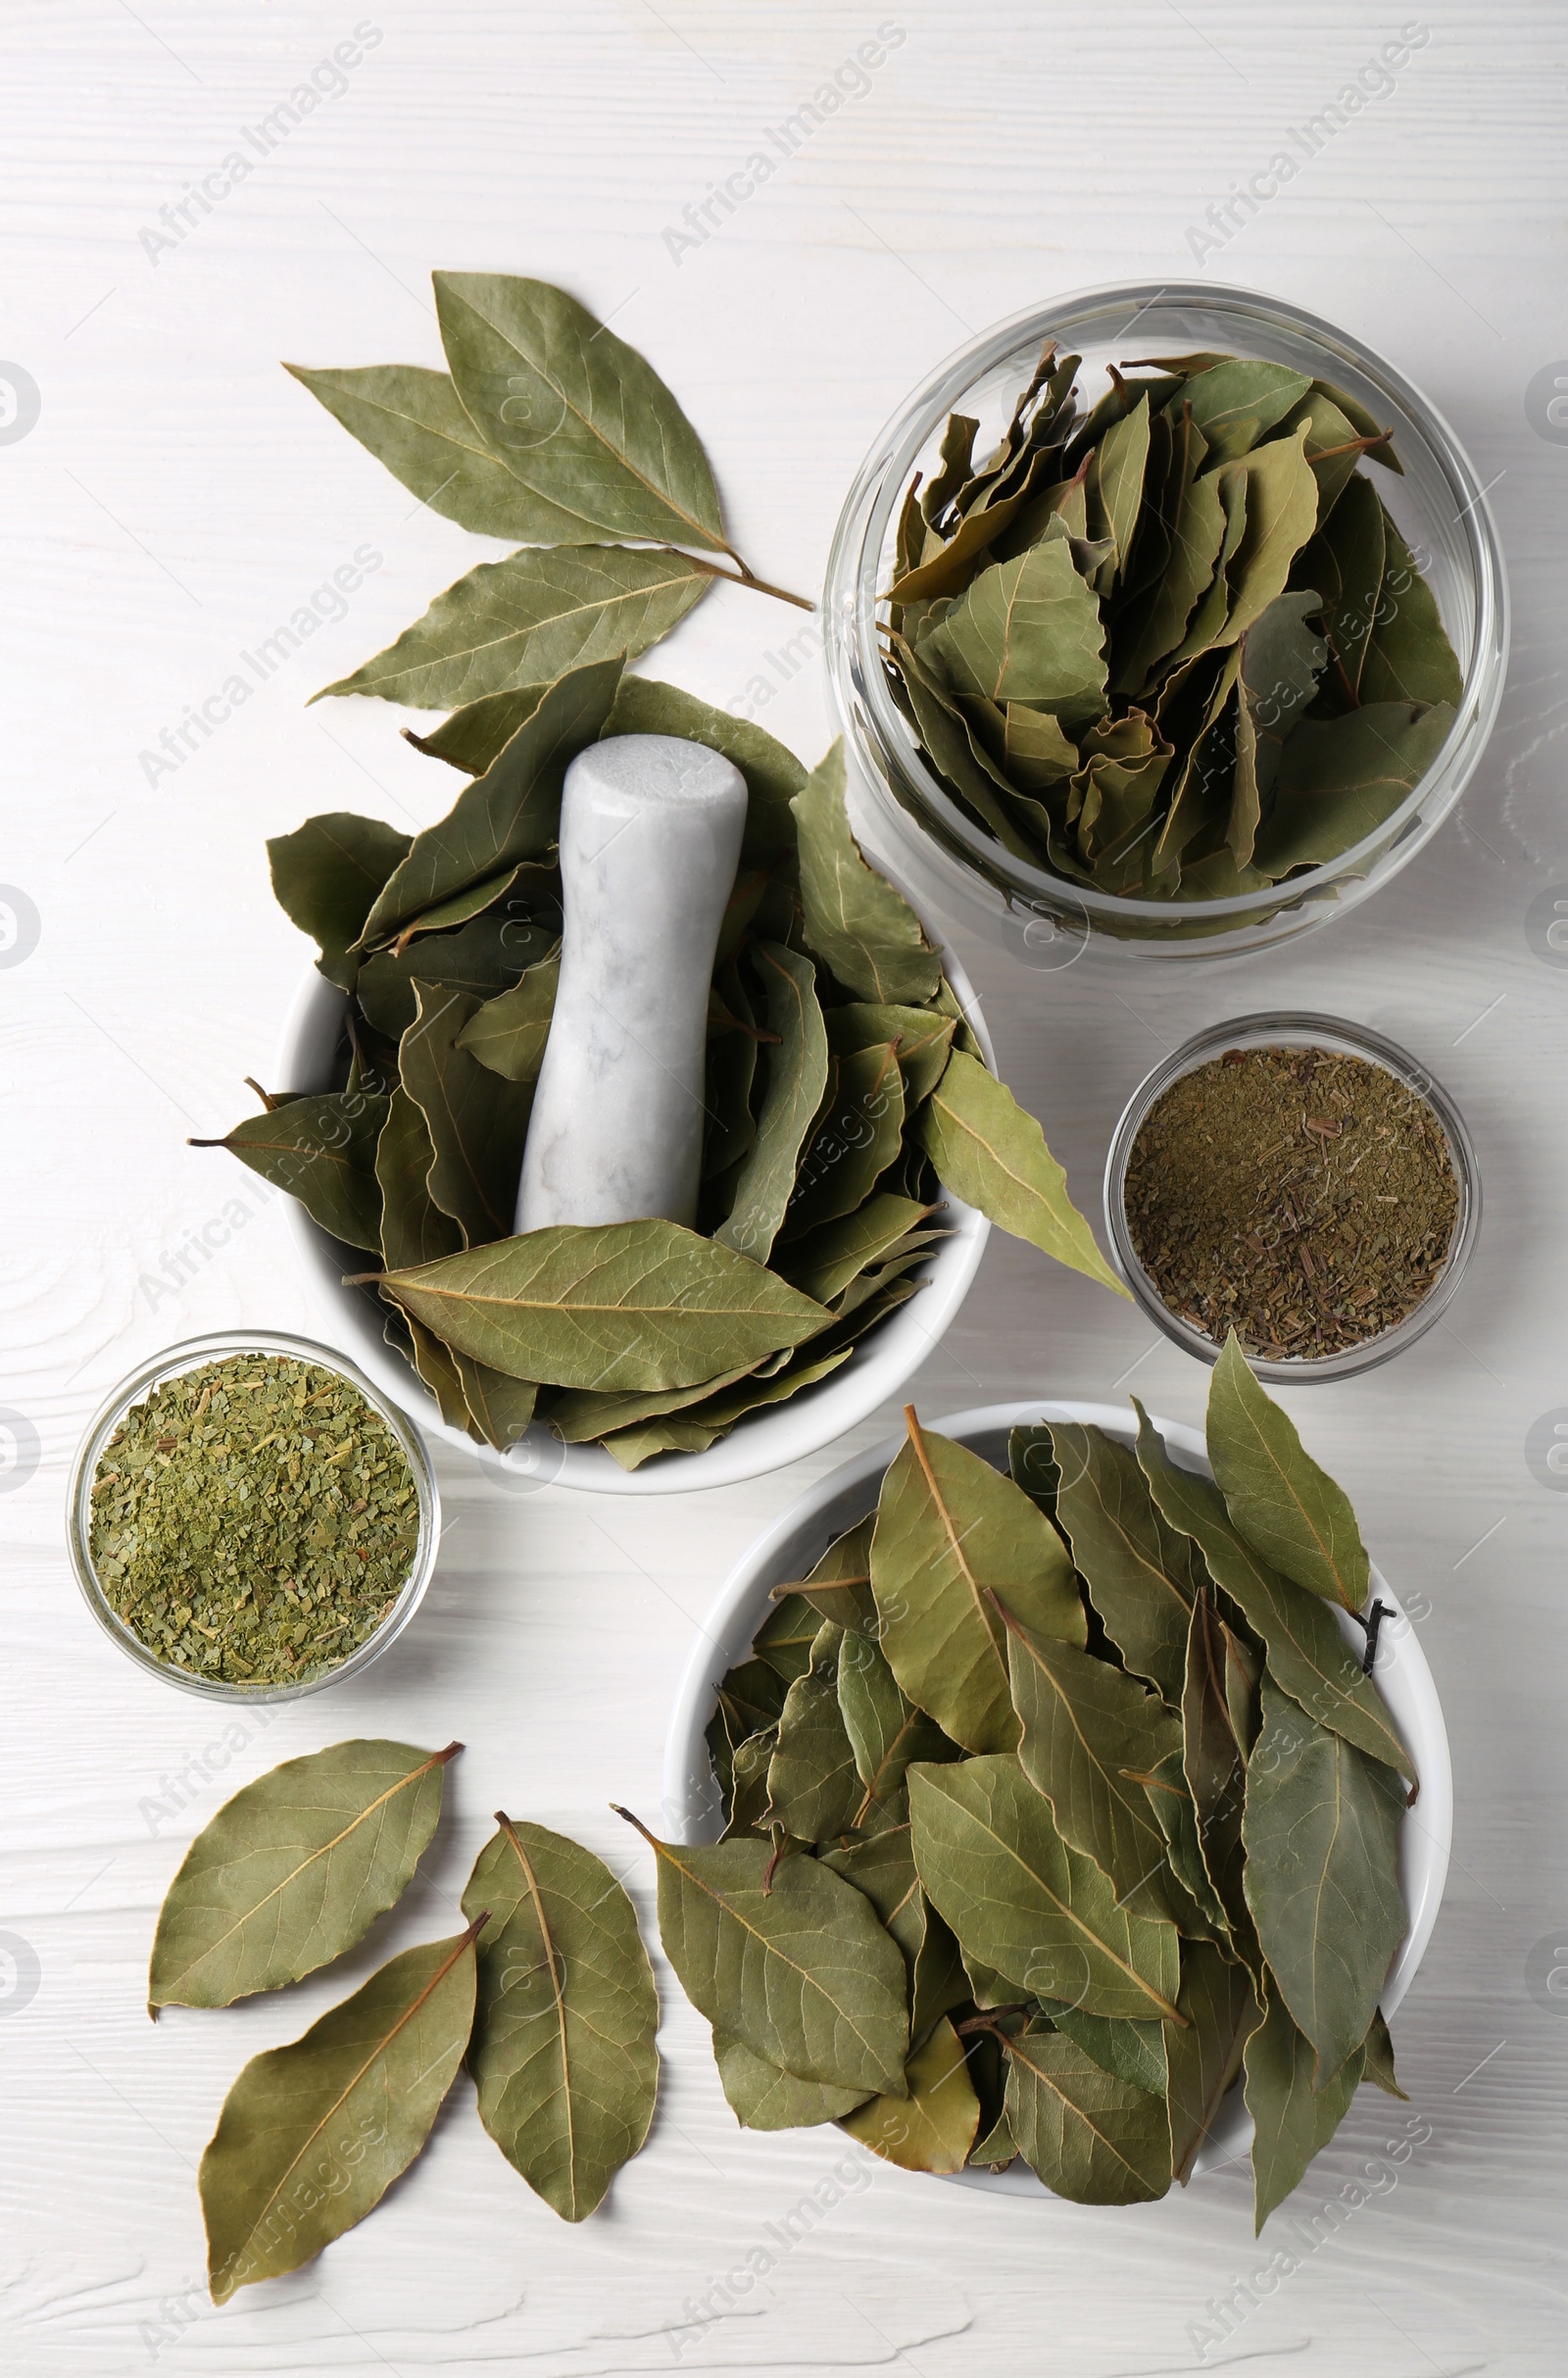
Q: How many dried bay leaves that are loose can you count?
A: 6